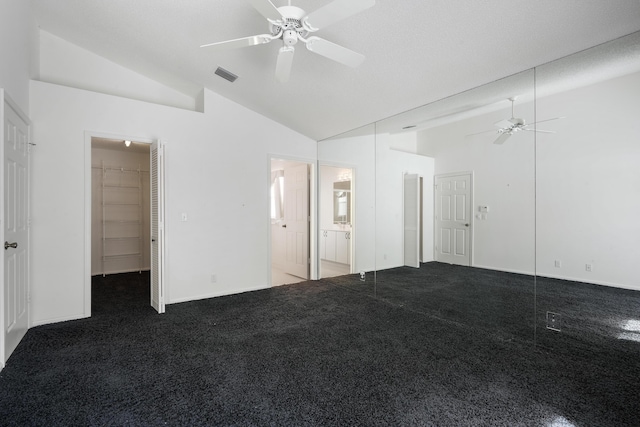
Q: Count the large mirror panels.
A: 3